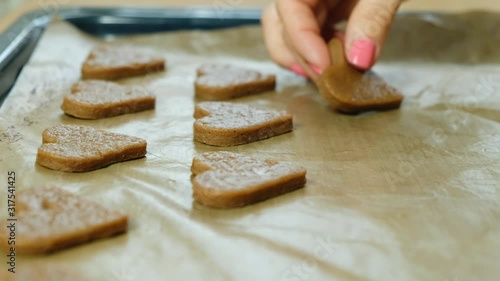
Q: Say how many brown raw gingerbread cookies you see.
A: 8